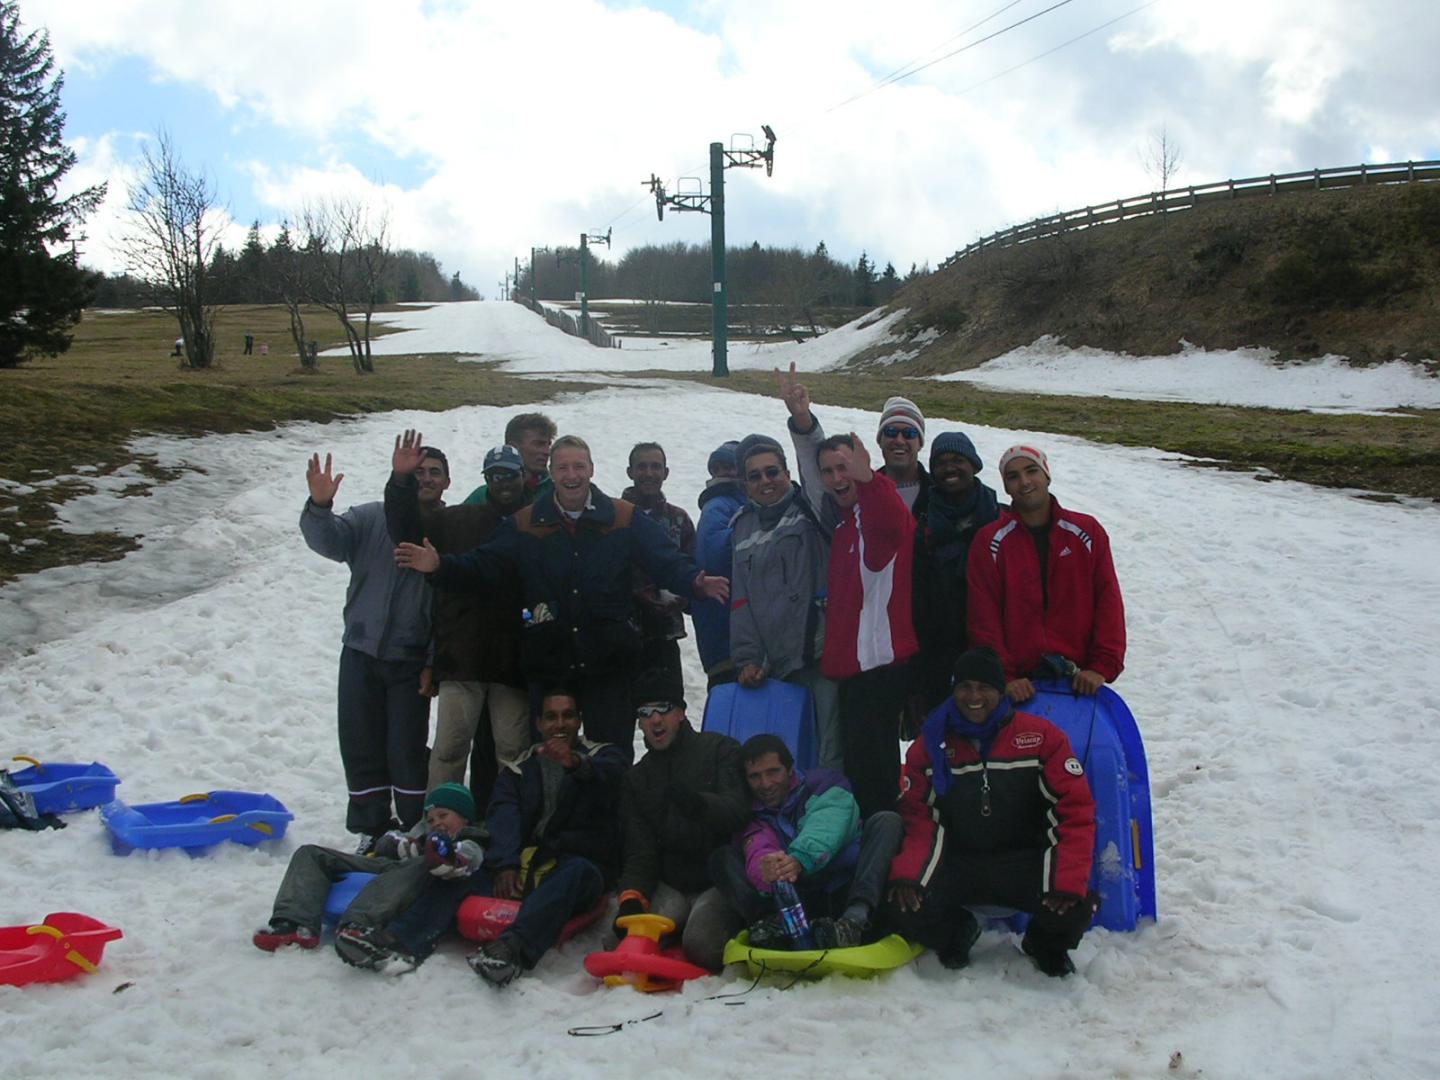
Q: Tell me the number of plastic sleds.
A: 9